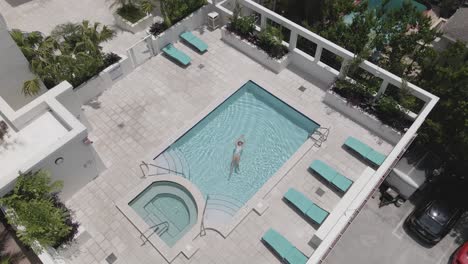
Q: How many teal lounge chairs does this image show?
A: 6